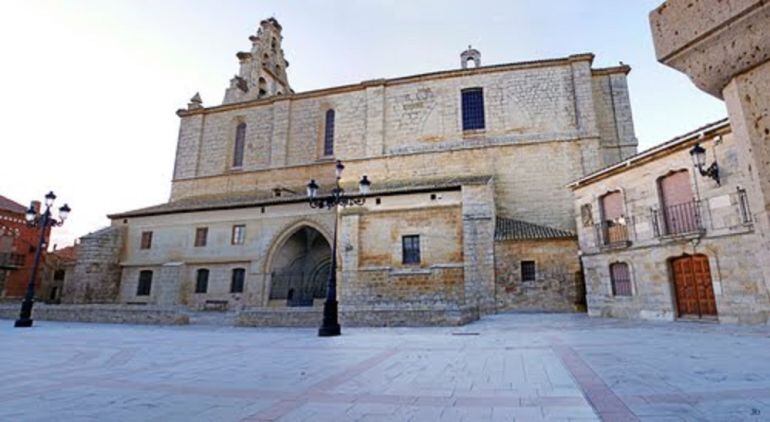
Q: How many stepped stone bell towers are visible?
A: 1